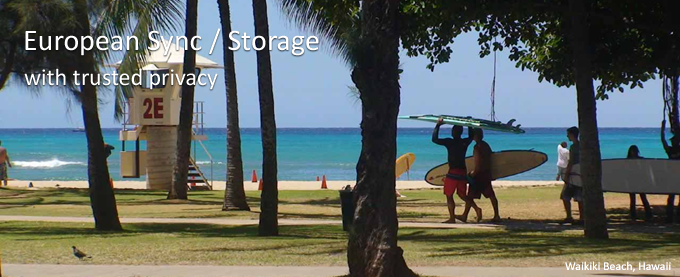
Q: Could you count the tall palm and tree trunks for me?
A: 6